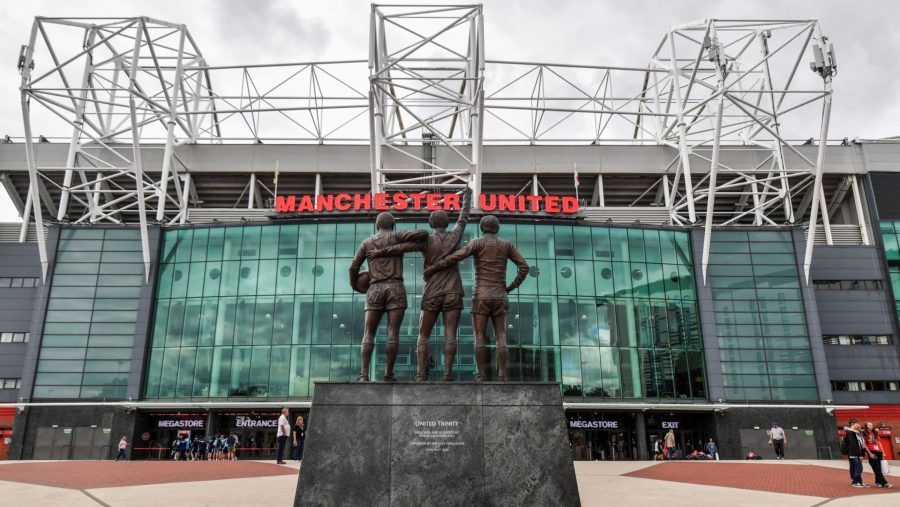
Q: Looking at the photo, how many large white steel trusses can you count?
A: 3